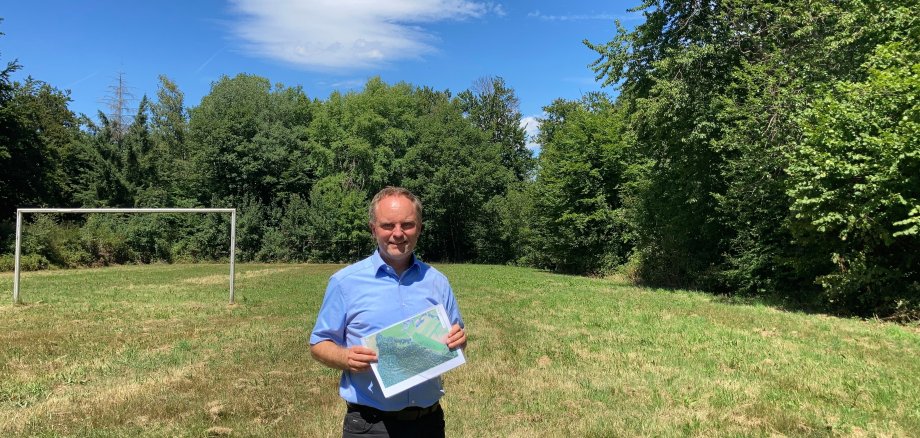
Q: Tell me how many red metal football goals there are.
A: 0